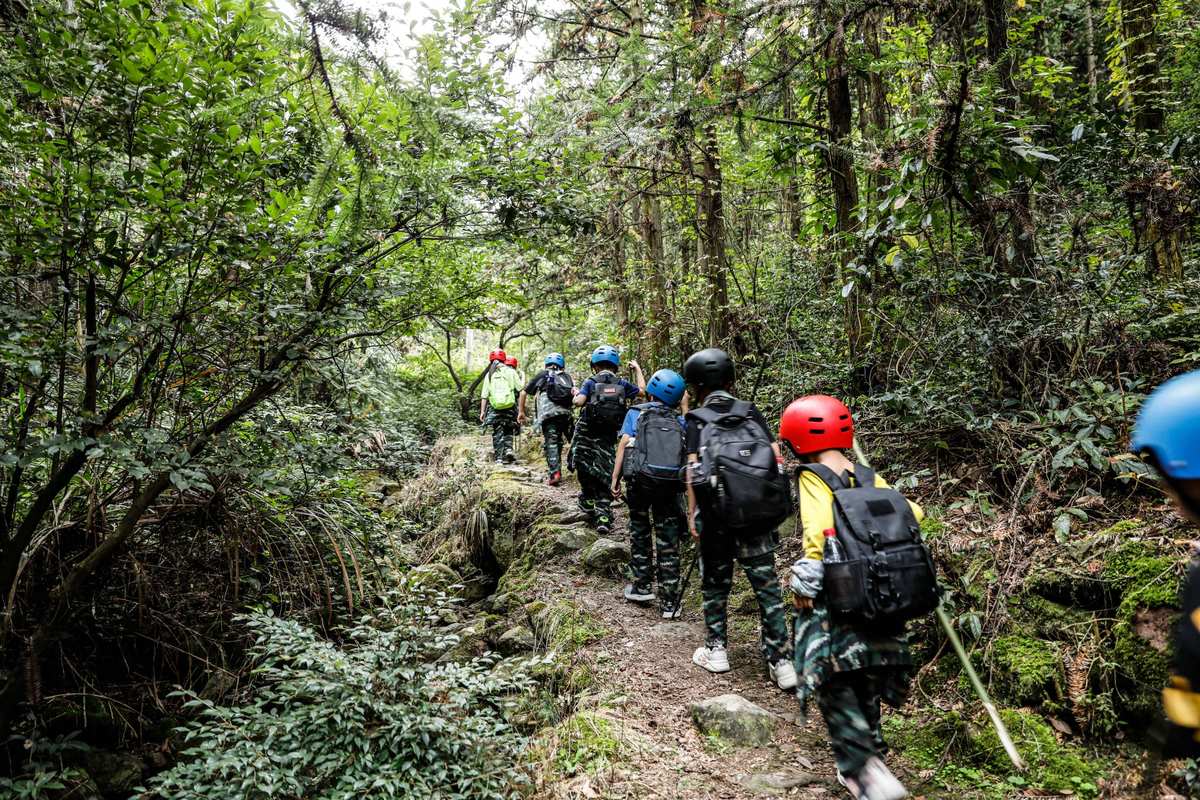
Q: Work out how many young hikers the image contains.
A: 8